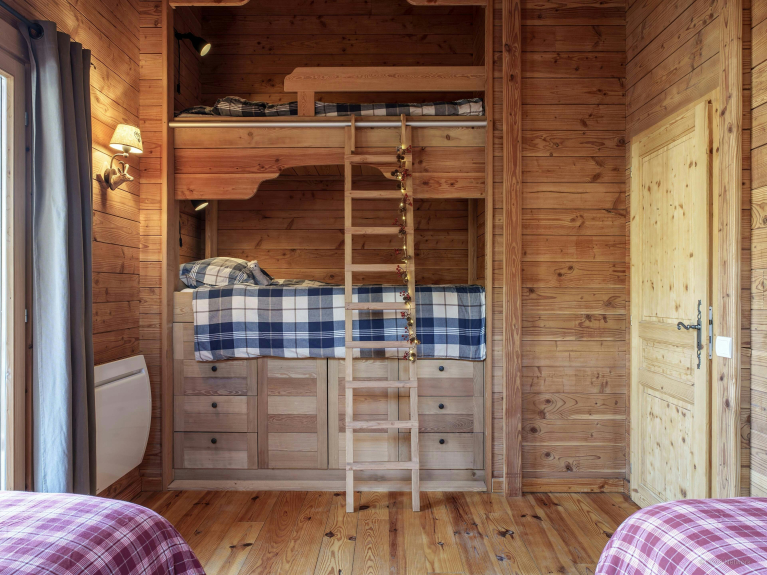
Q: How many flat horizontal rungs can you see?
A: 9